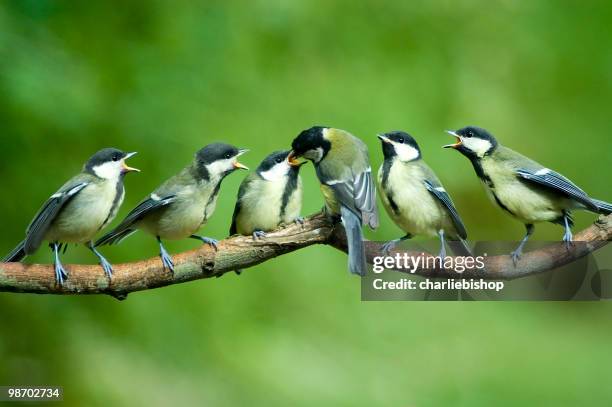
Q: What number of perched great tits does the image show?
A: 6